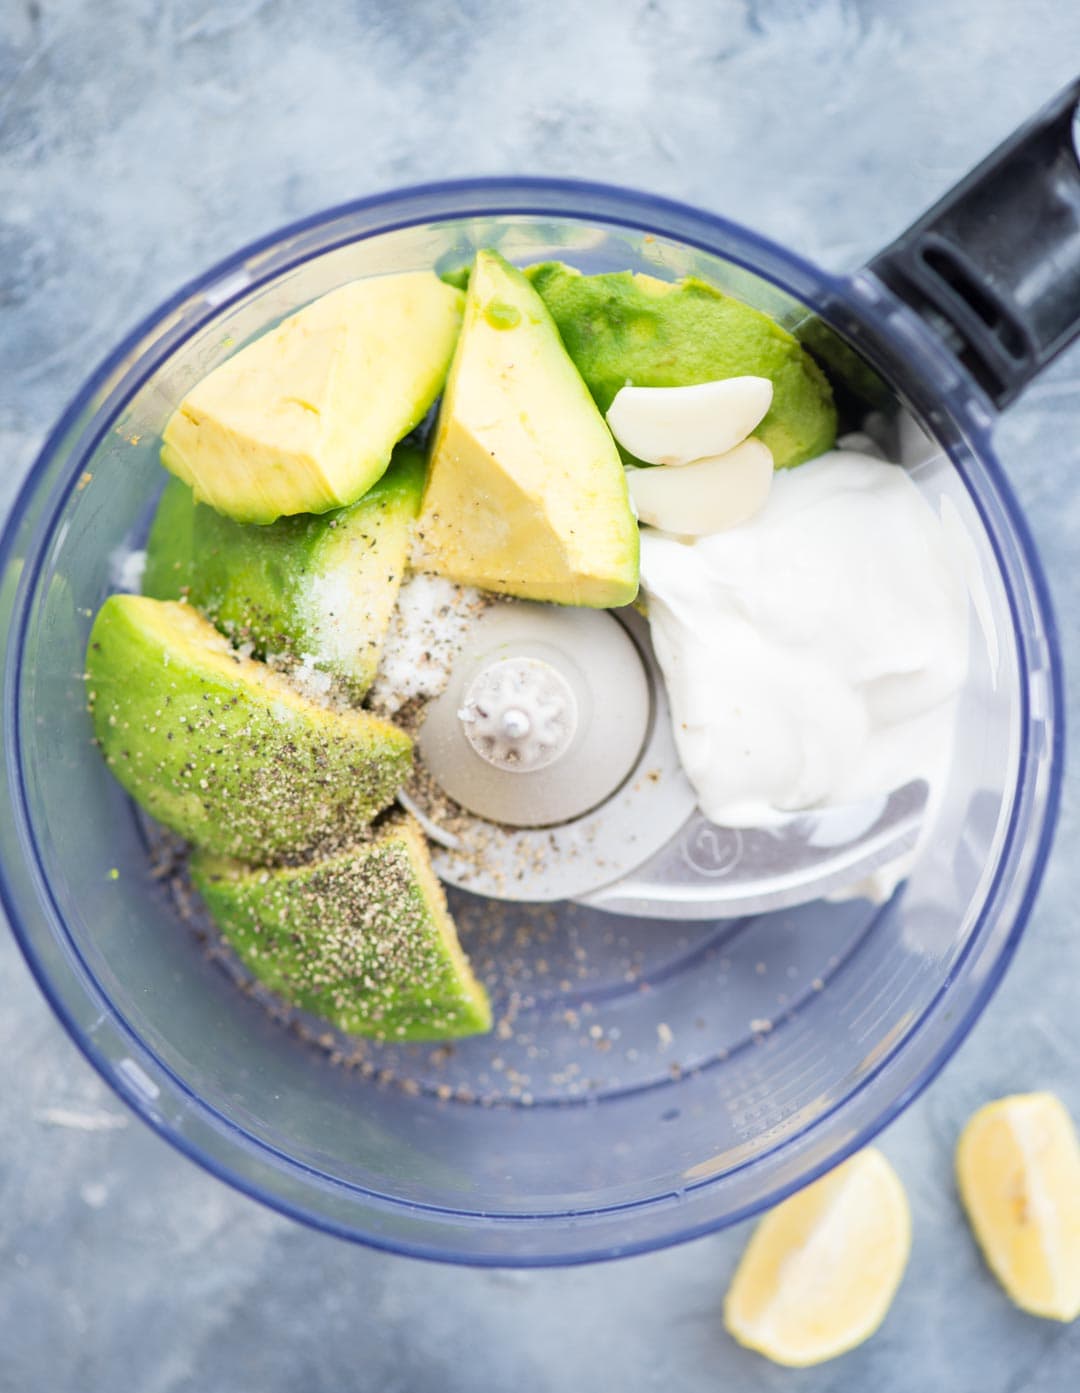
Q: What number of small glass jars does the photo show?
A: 0